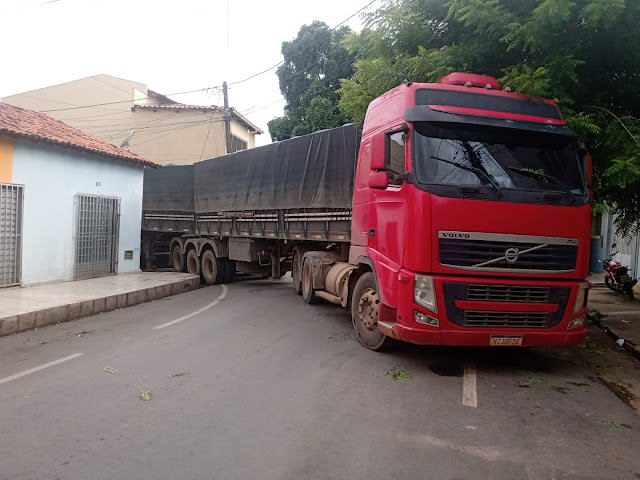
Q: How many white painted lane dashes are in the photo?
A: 3